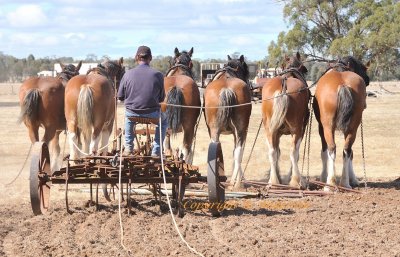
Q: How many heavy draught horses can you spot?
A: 6